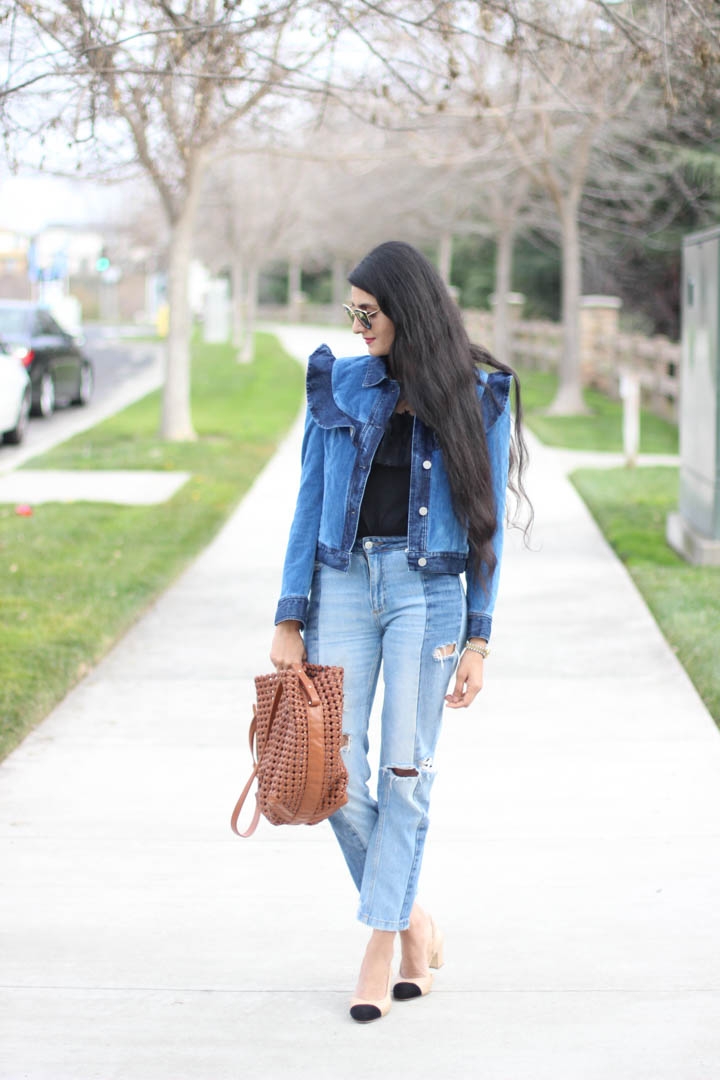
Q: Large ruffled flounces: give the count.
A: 2